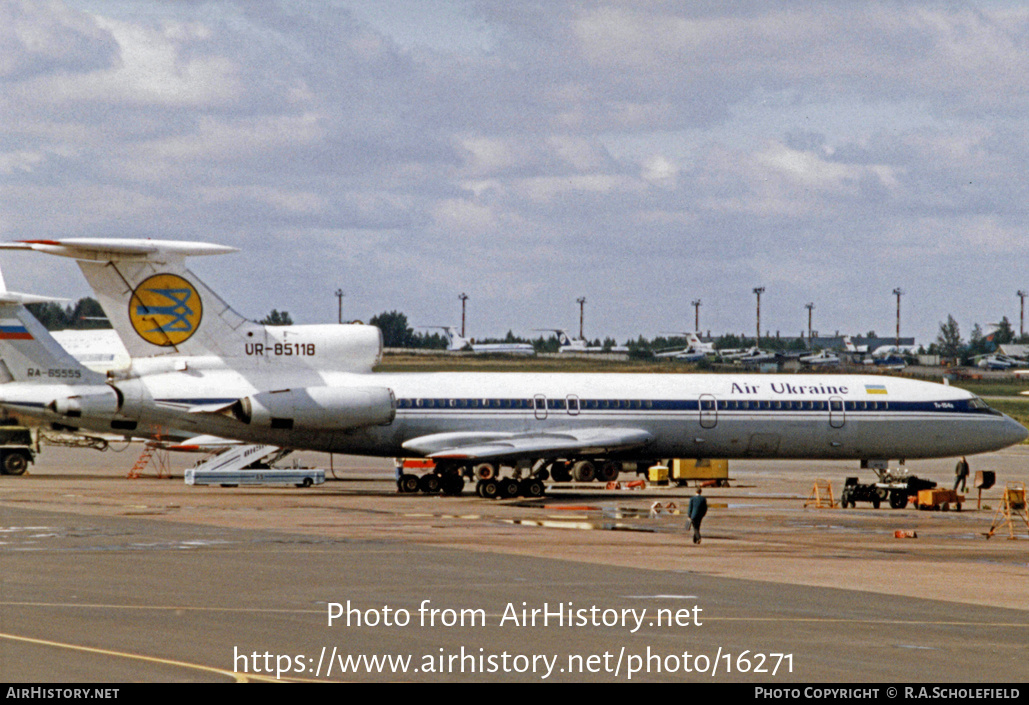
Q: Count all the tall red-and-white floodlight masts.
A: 8